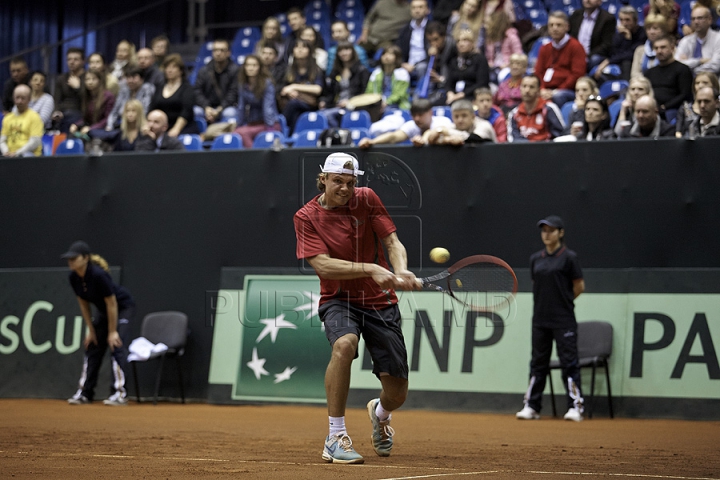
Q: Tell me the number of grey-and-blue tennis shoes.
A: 2